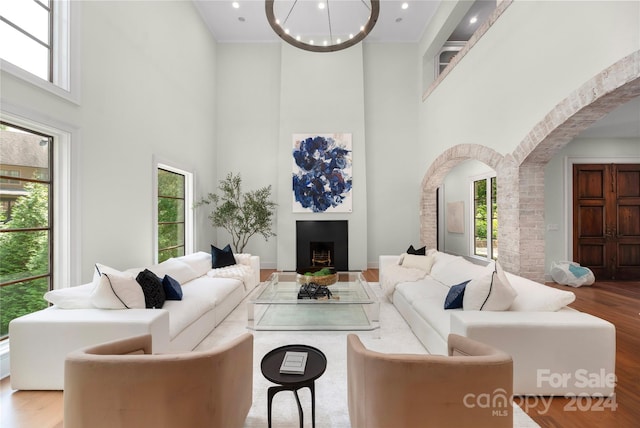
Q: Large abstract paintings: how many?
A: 1